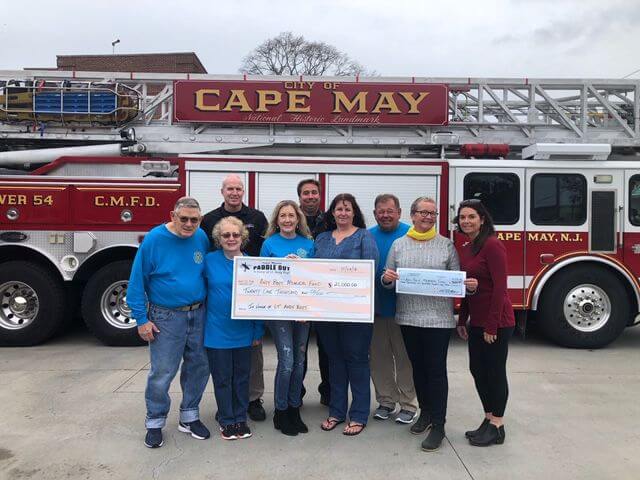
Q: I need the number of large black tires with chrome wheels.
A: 3